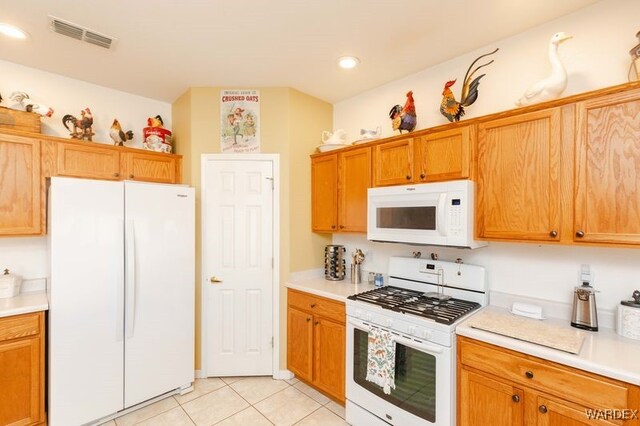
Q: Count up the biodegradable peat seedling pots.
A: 0